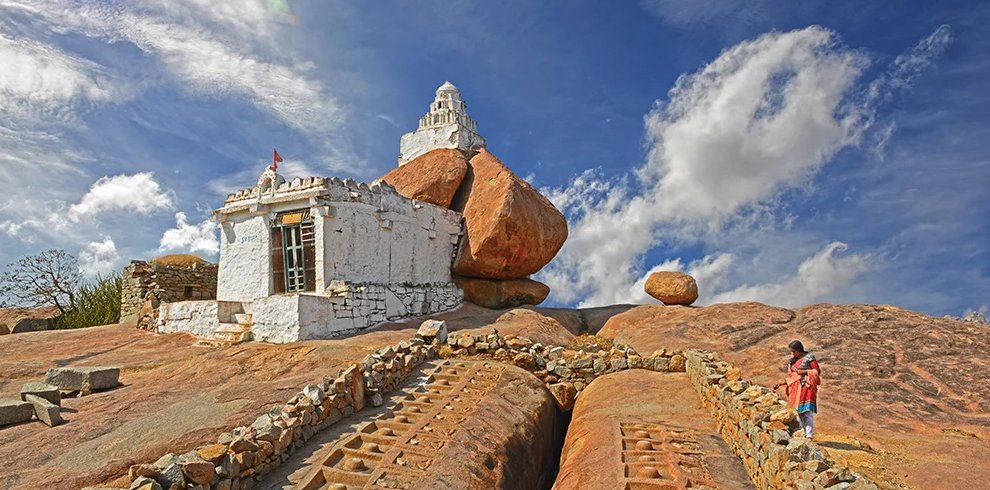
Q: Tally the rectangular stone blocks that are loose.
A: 4